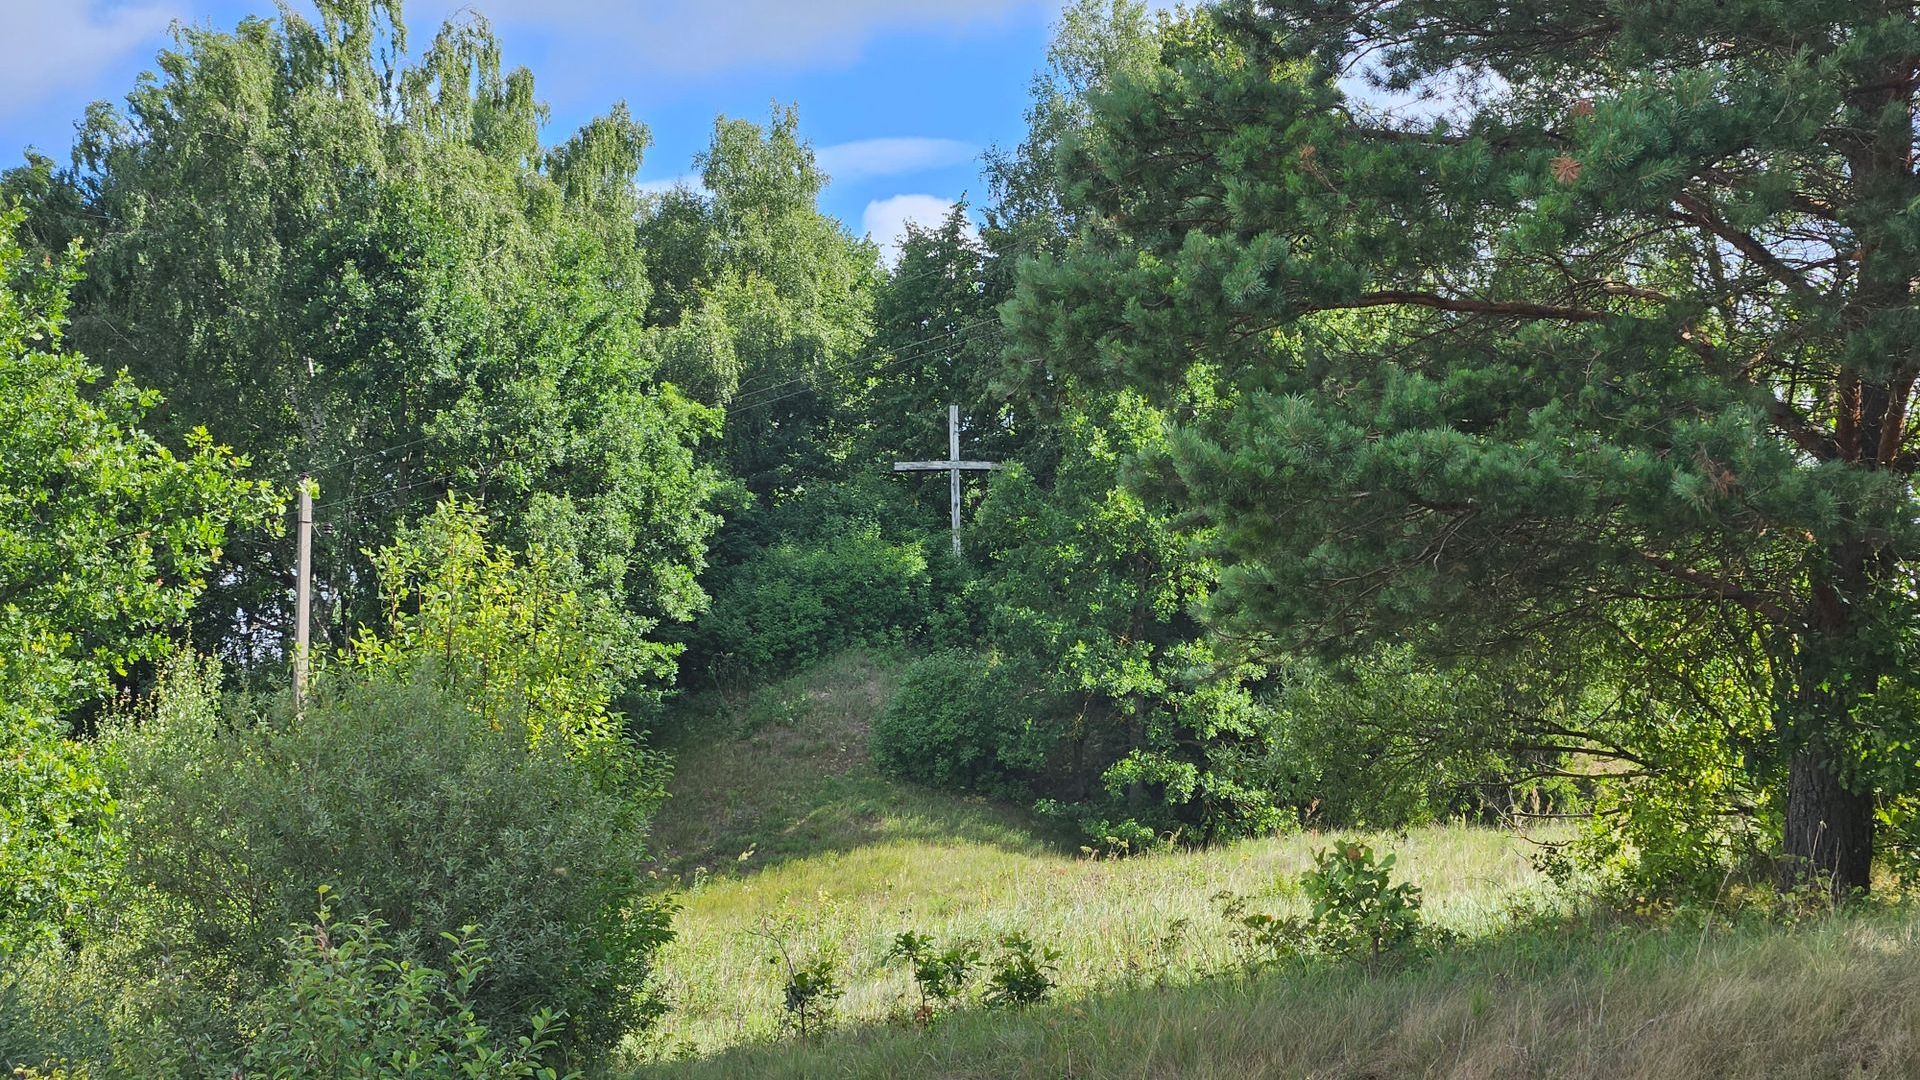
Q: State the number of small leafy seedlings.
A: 4